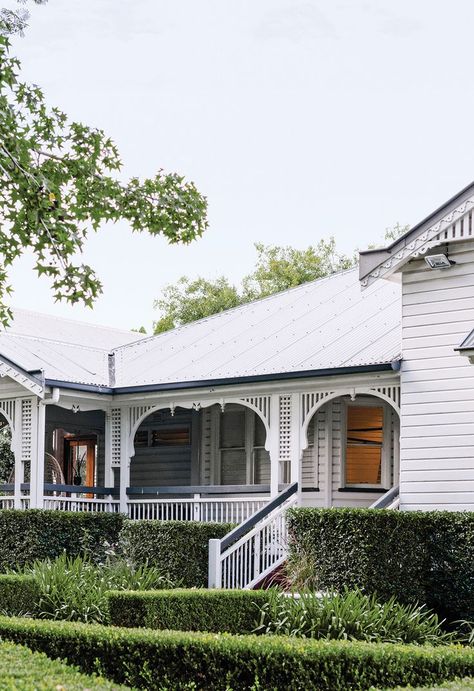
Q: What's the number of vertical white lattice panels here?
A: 3